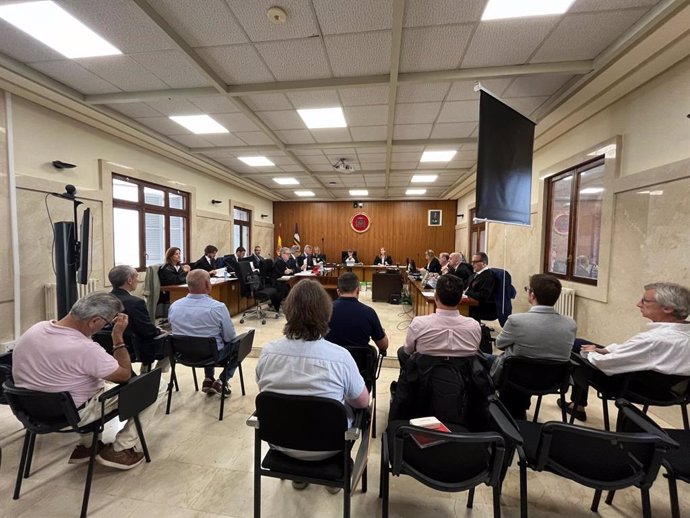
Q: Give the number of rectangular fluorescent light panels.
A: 11